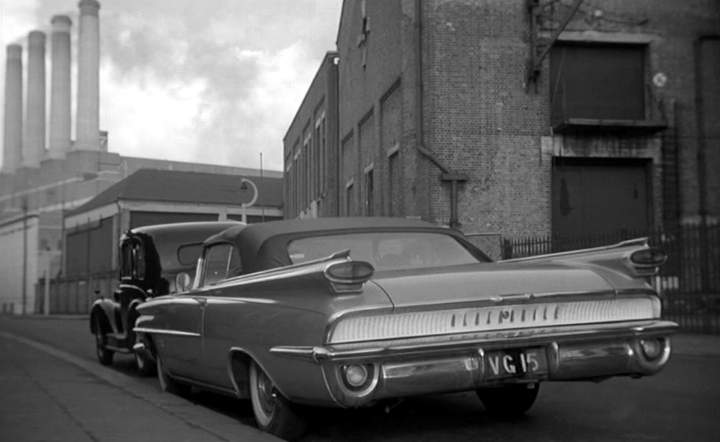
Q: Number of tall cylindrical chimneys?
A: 4